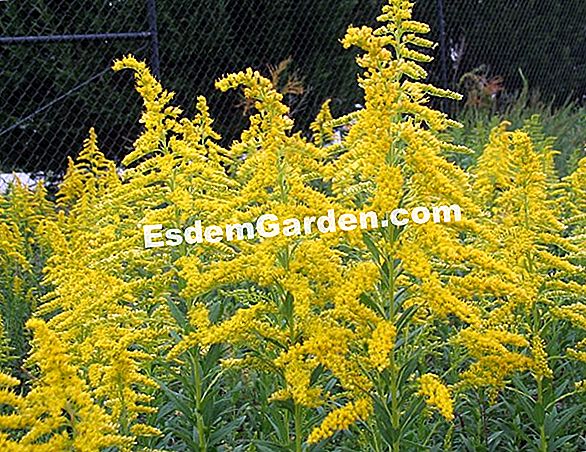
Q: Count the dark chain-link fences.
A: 1